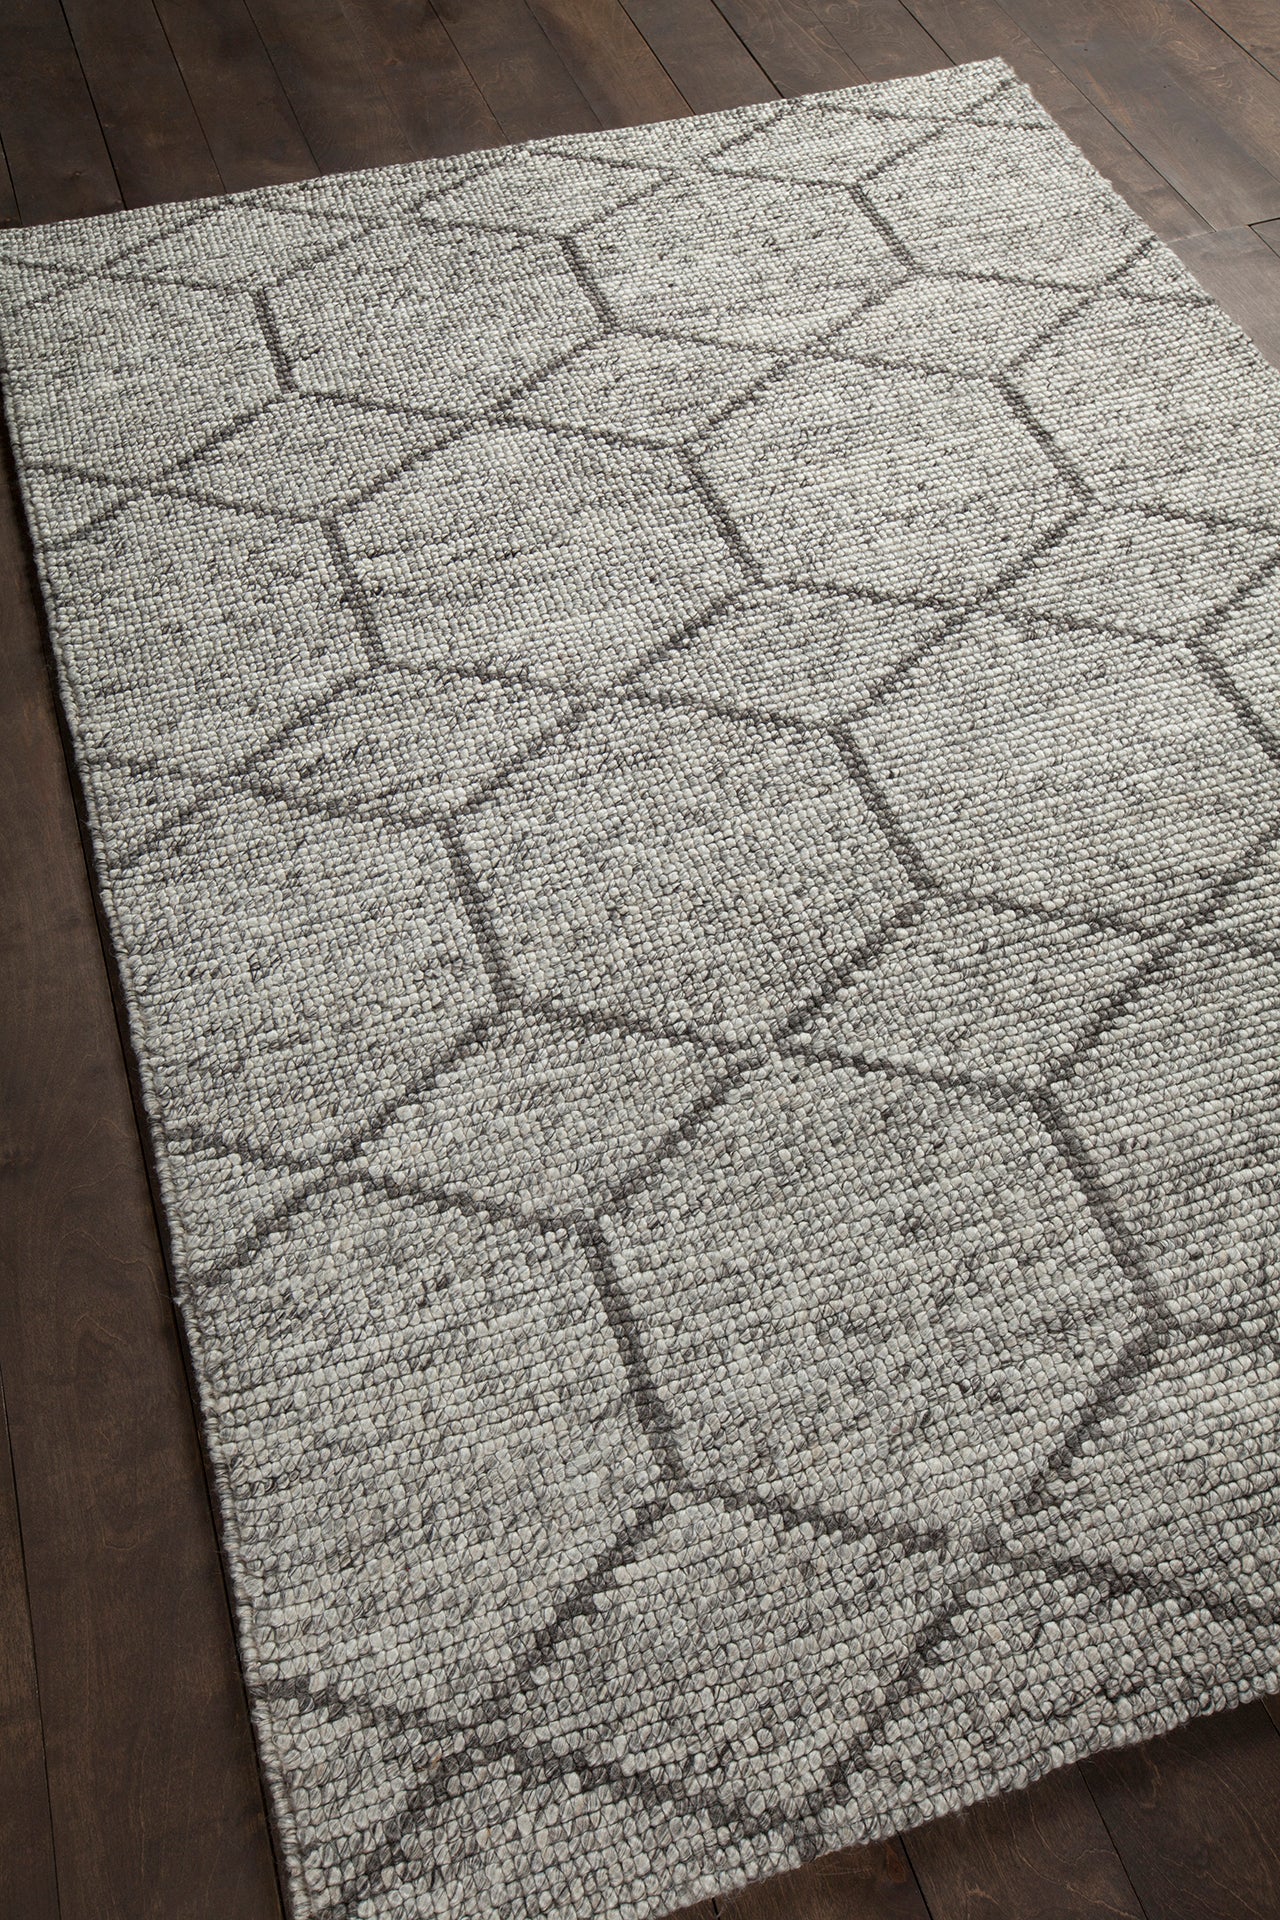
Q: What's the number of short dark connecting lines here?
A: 11